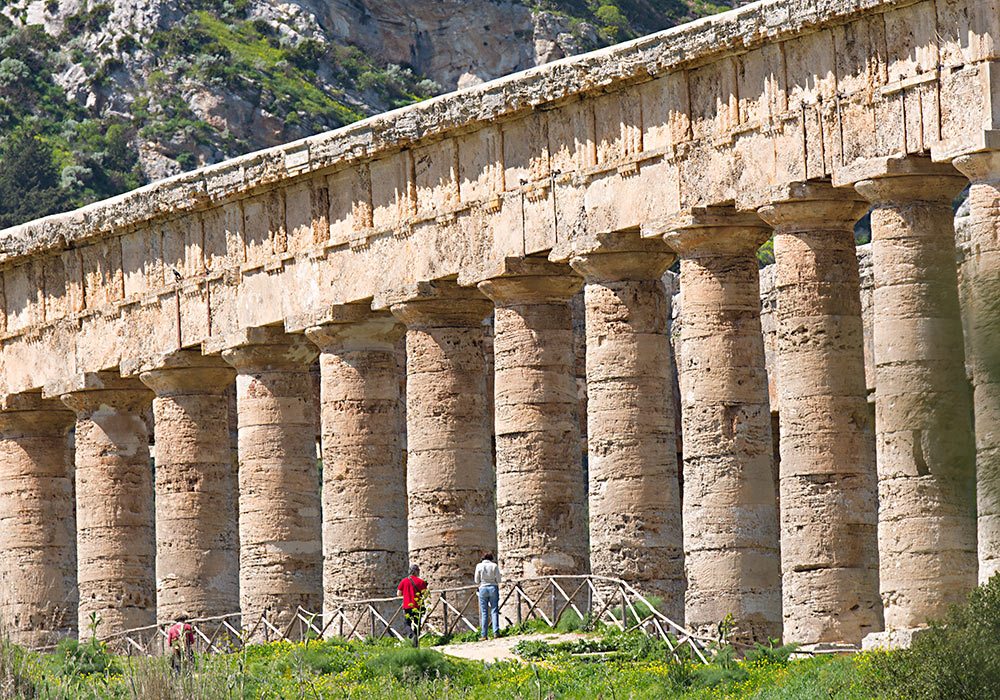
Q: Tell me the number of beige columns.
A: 12